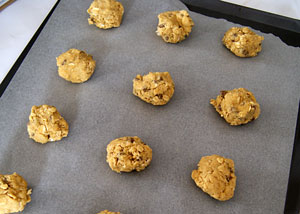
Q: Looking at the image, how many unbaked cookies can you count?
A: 11